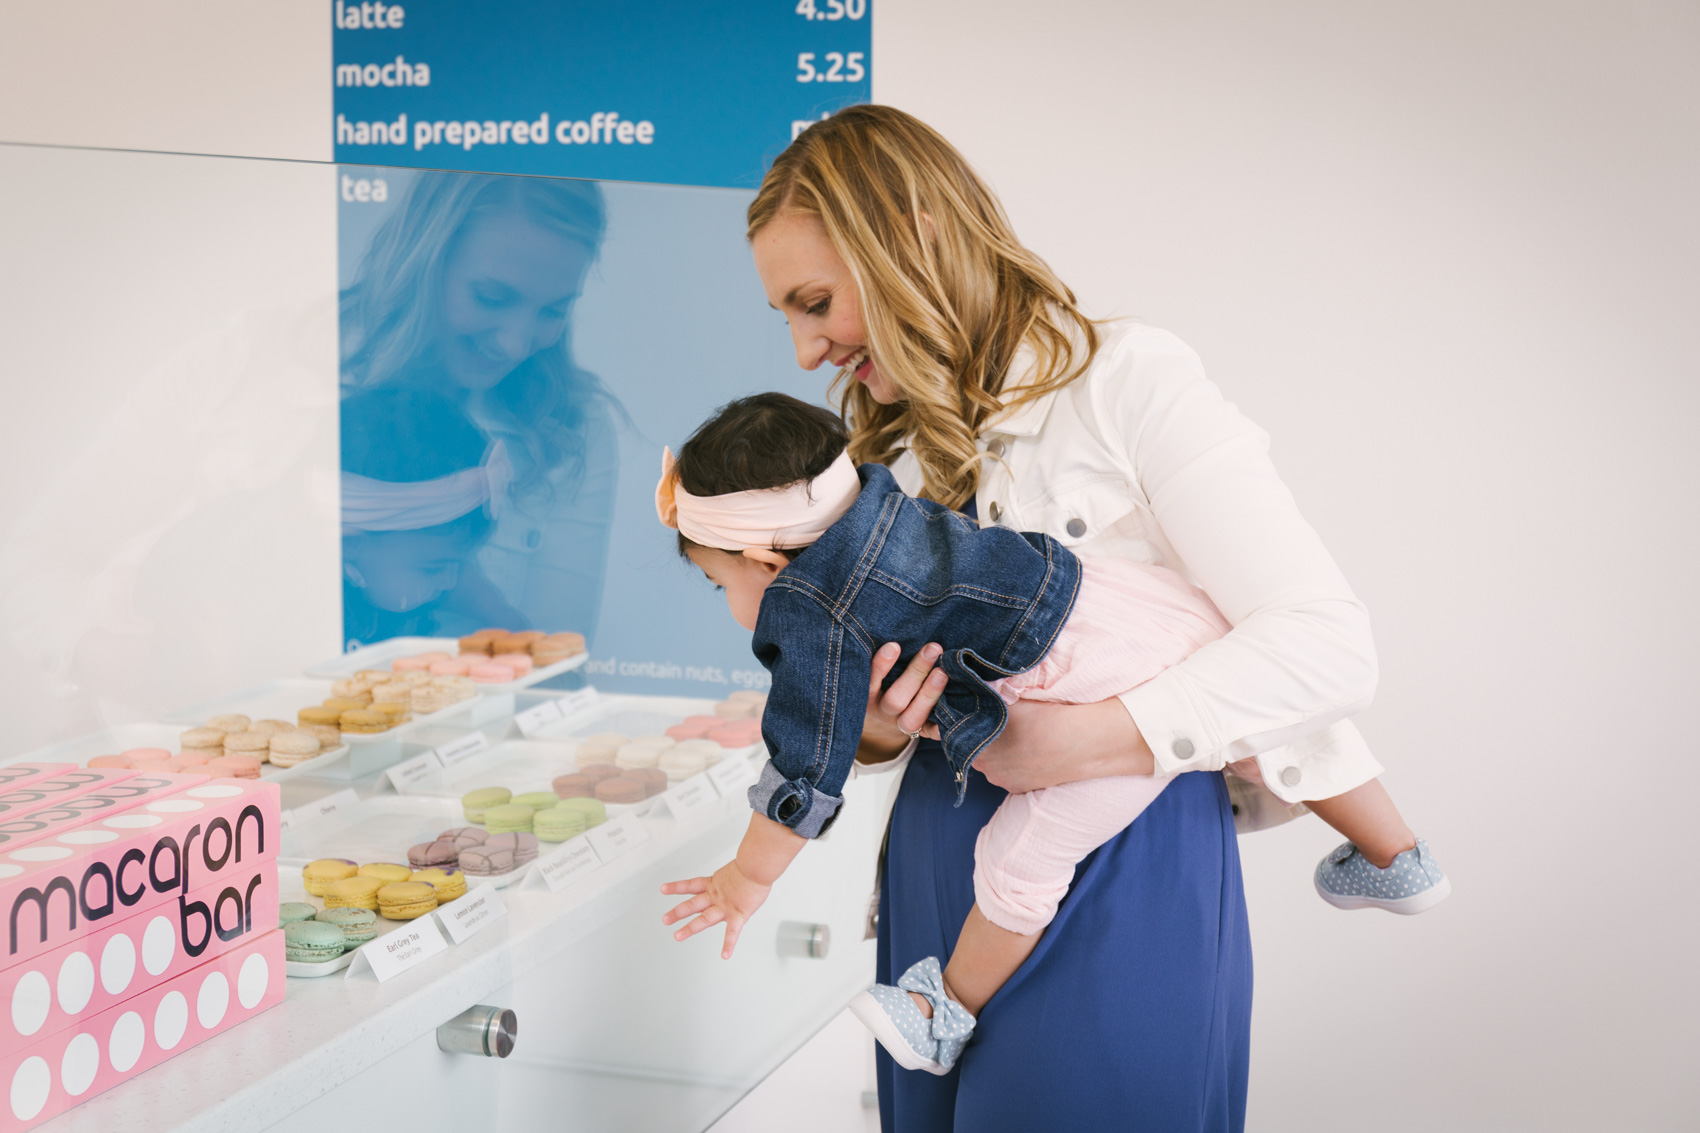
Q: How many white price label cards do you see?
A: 12